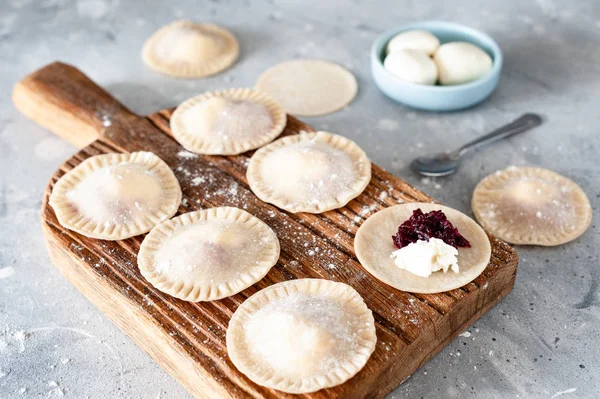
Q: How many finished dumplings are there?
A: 7